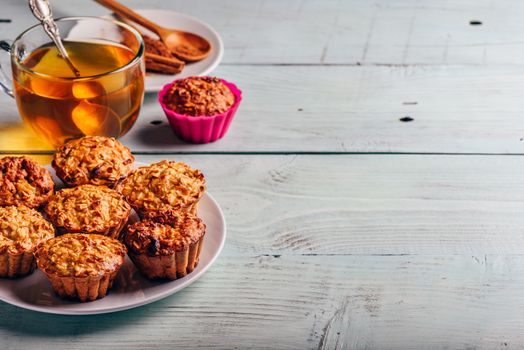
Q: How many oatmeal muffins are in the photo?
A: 8